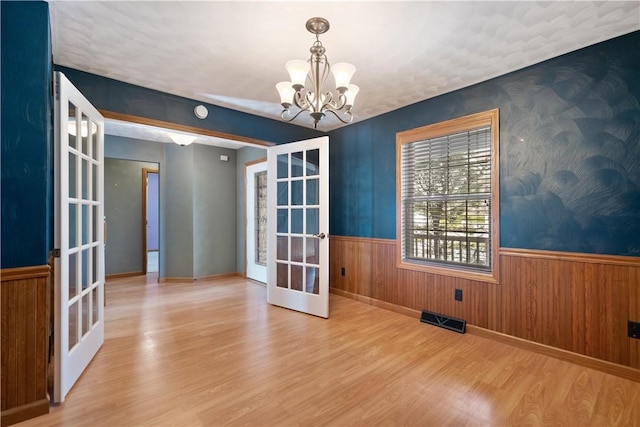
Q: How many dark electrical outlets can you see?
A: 3